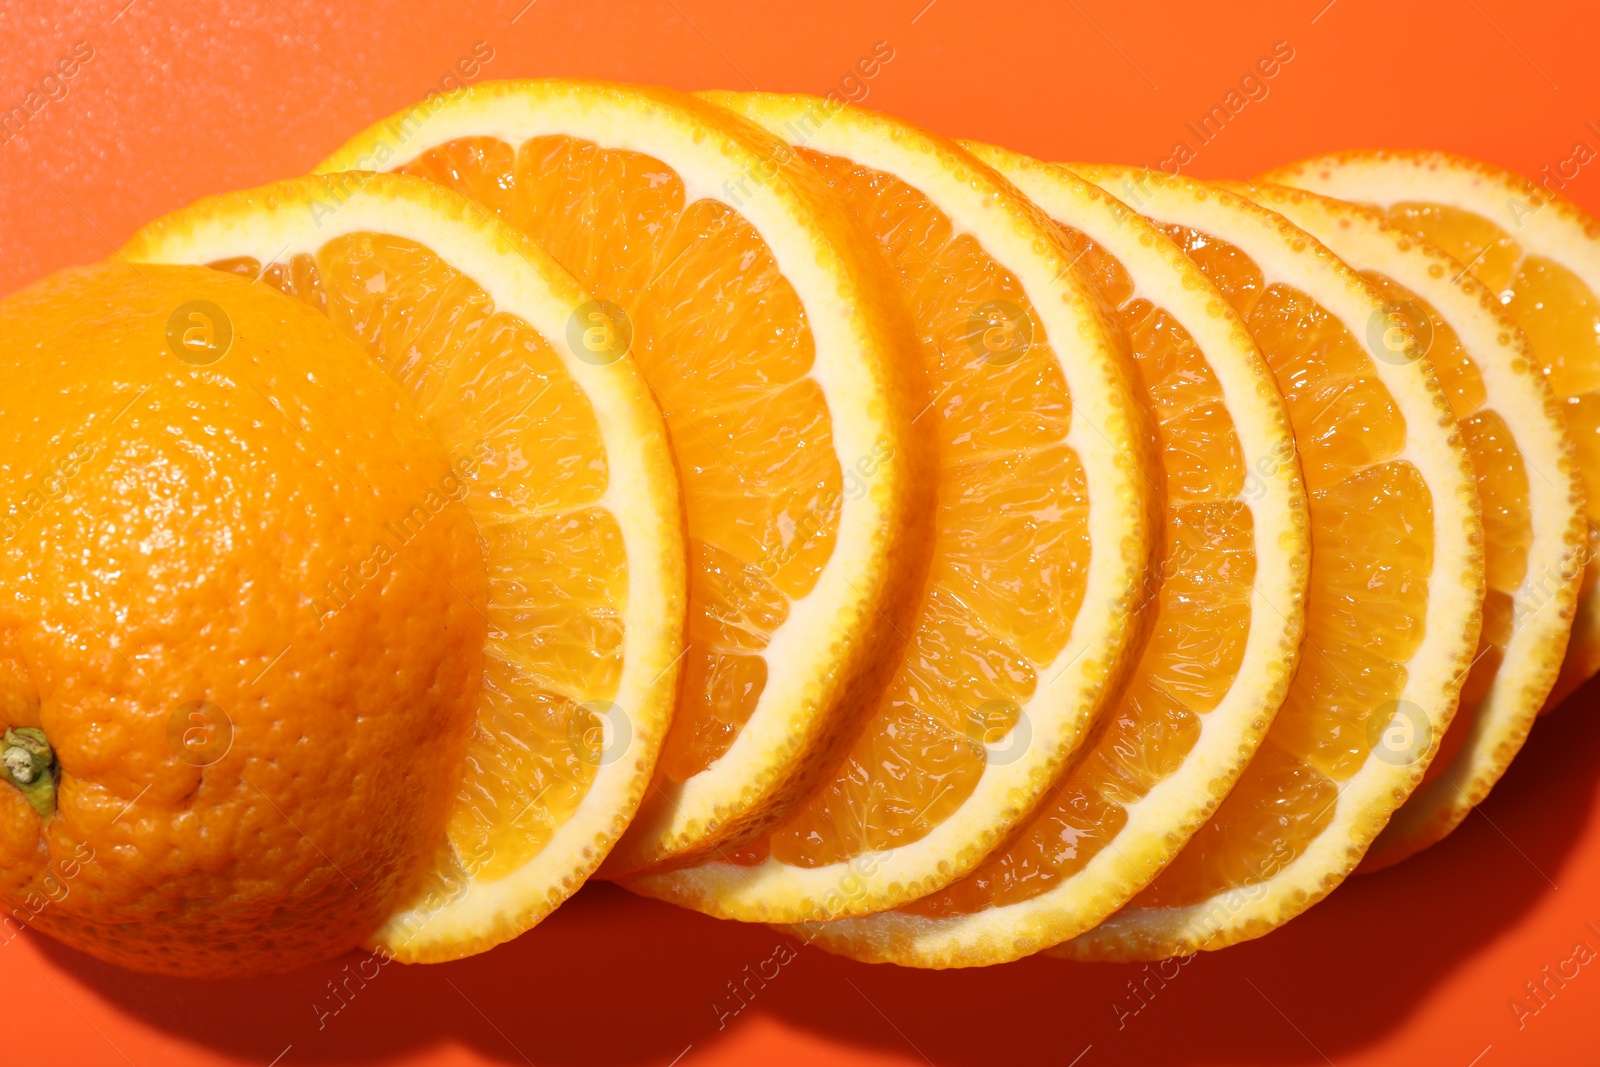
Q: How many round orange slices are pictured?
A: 7